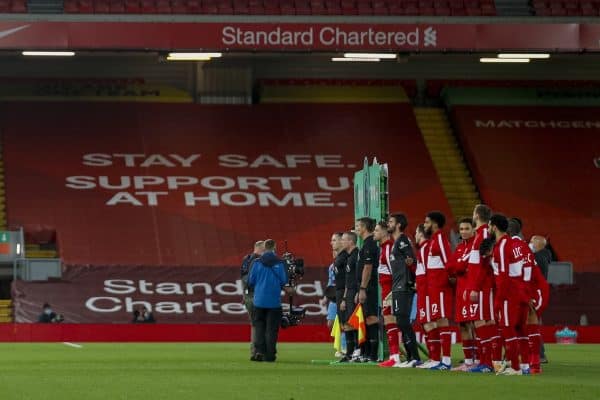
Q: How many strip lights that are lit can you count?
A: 7